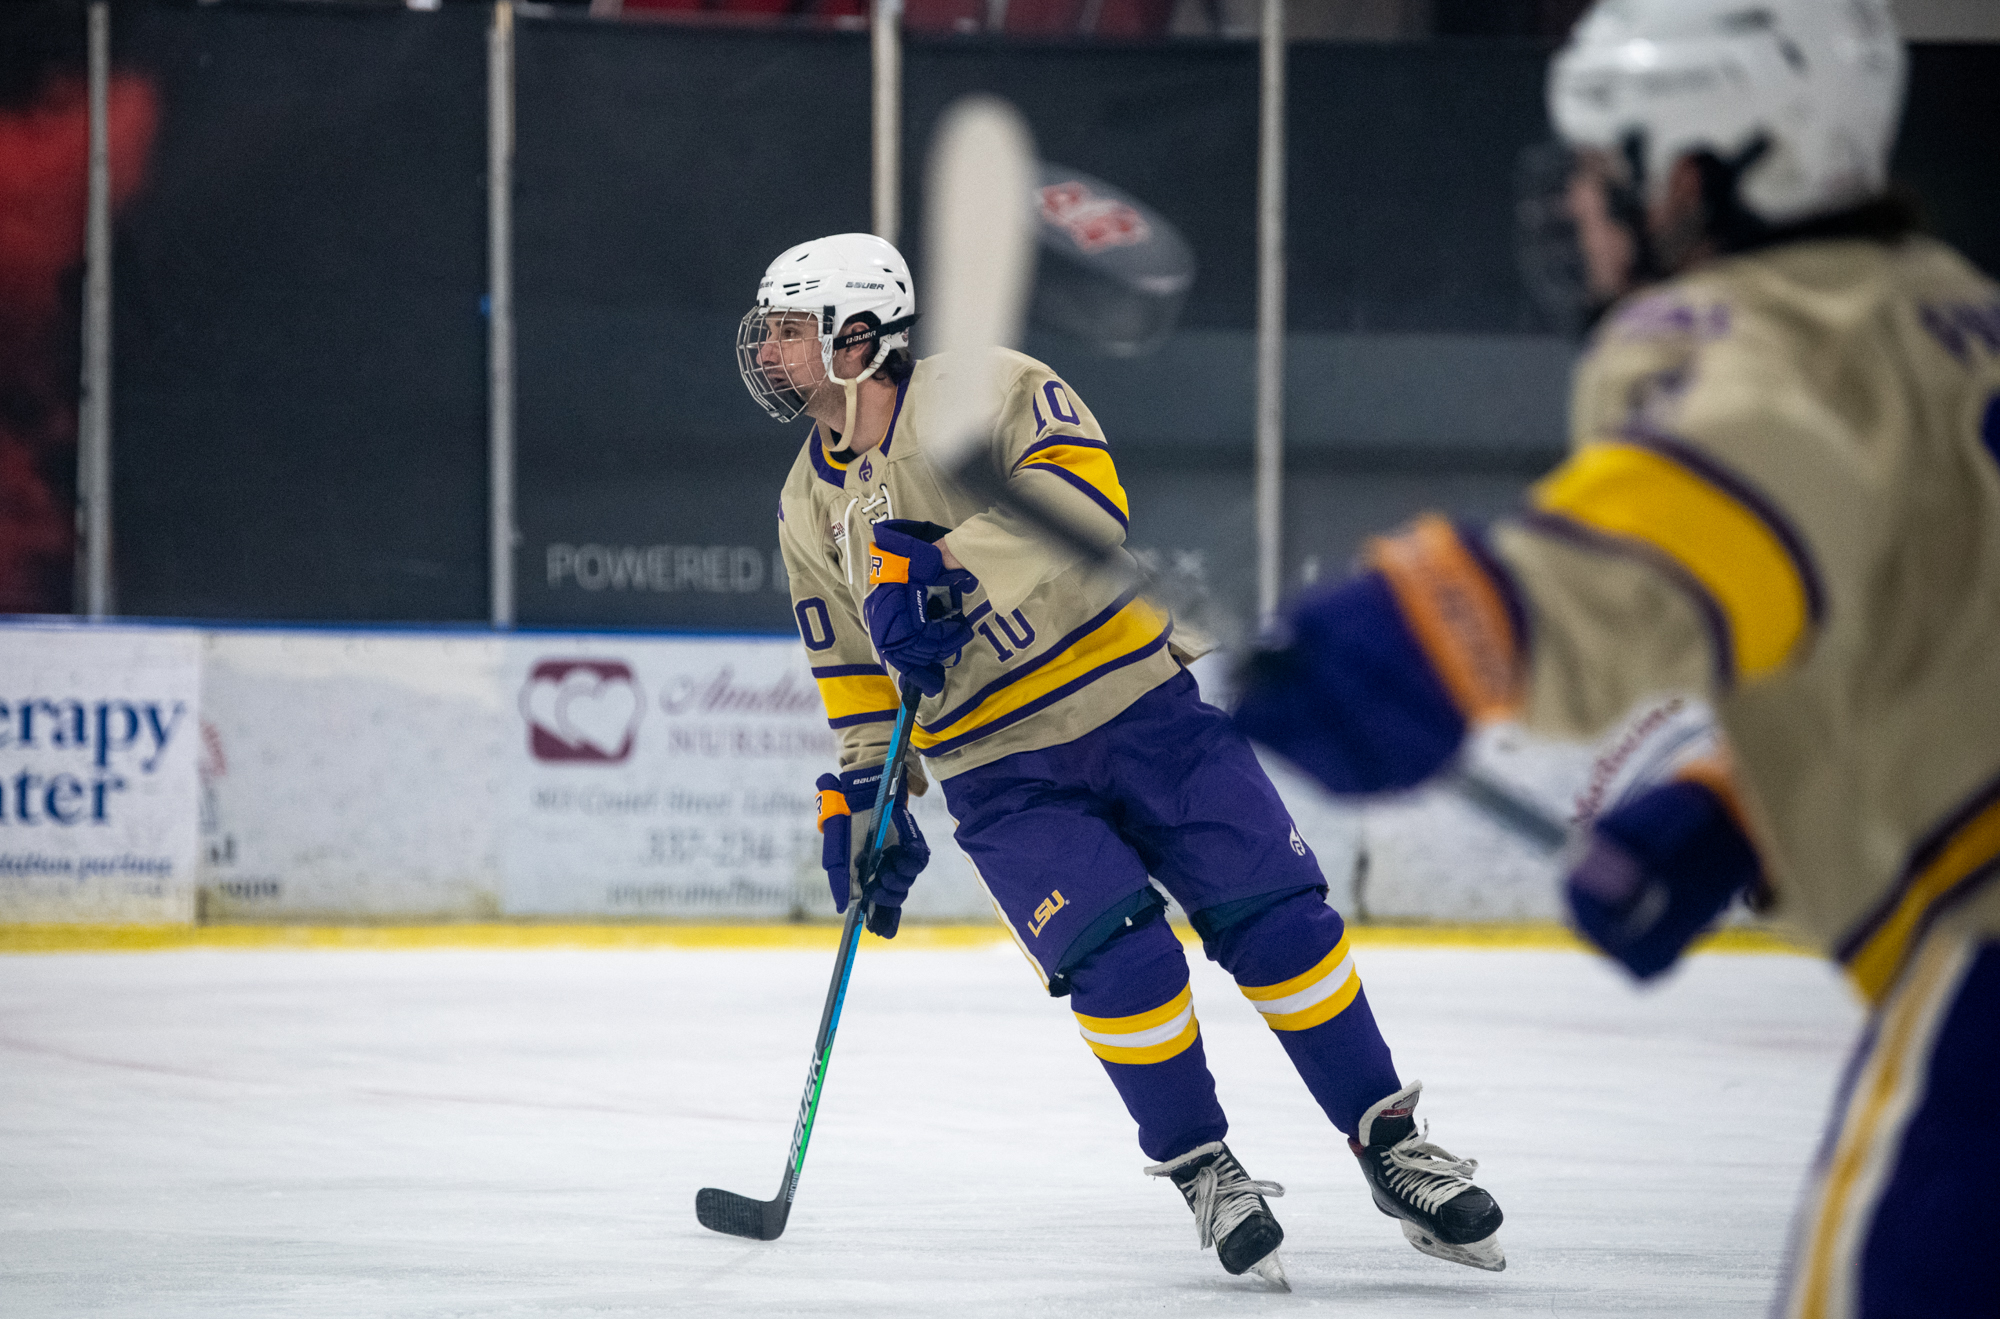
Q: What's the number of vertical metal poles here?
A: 4